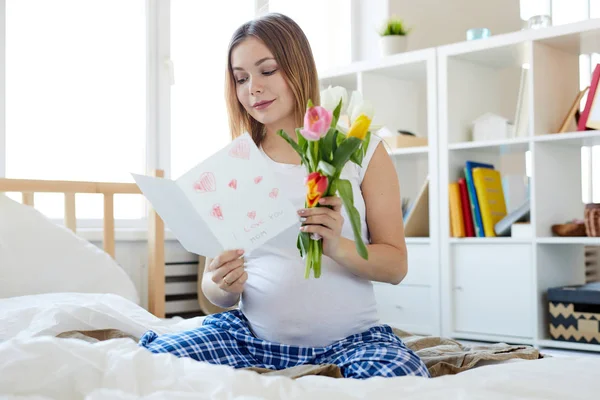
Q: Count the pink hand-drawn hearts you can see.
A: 7